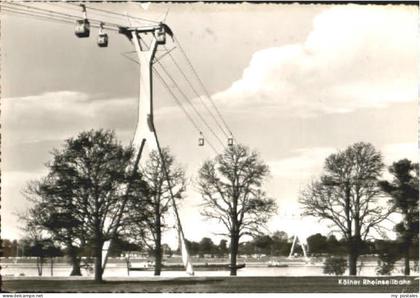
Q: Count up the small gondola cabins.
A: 5